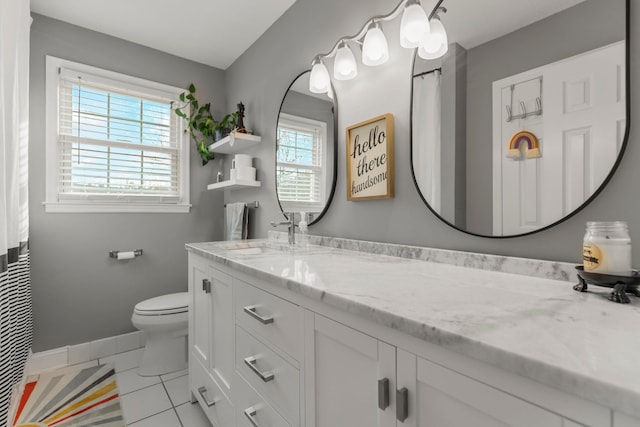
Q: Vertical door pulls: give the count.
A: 4